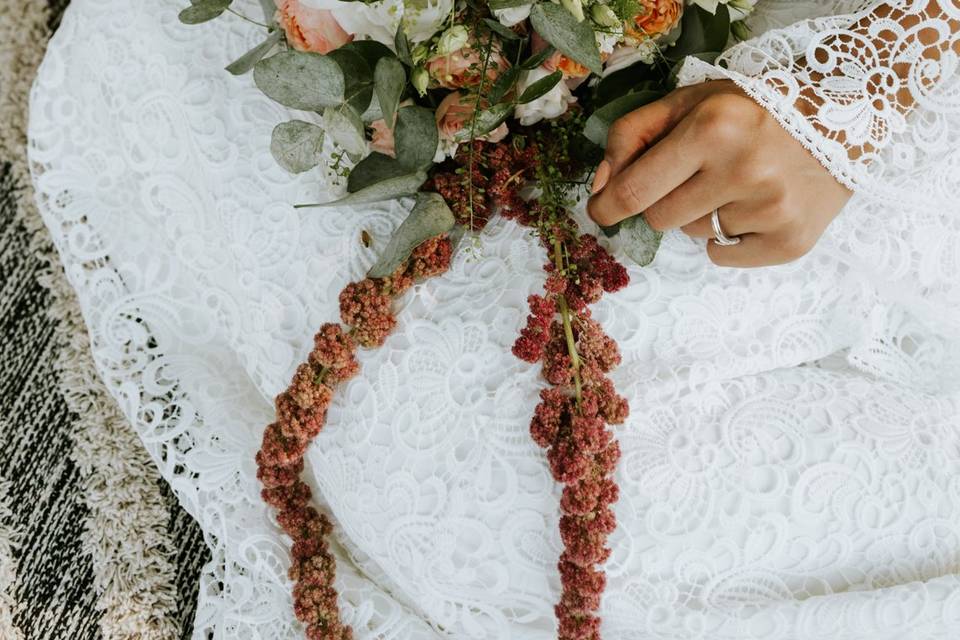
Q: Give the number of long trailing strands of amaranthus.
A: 2